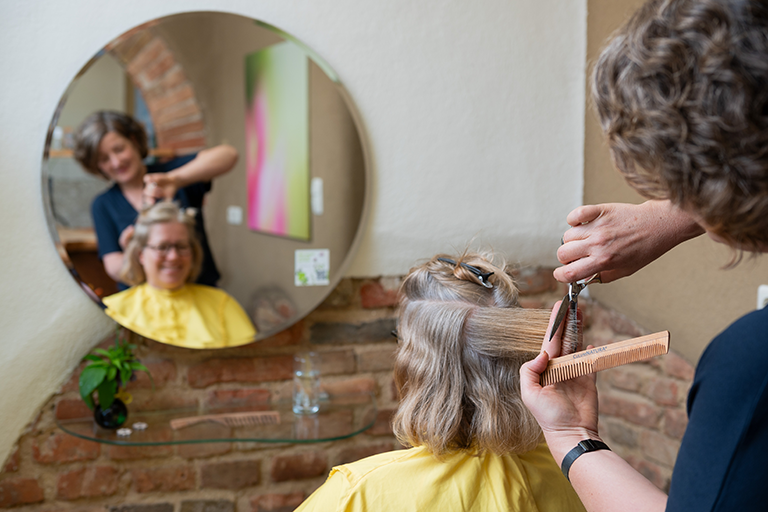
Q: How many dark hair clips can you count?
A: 1